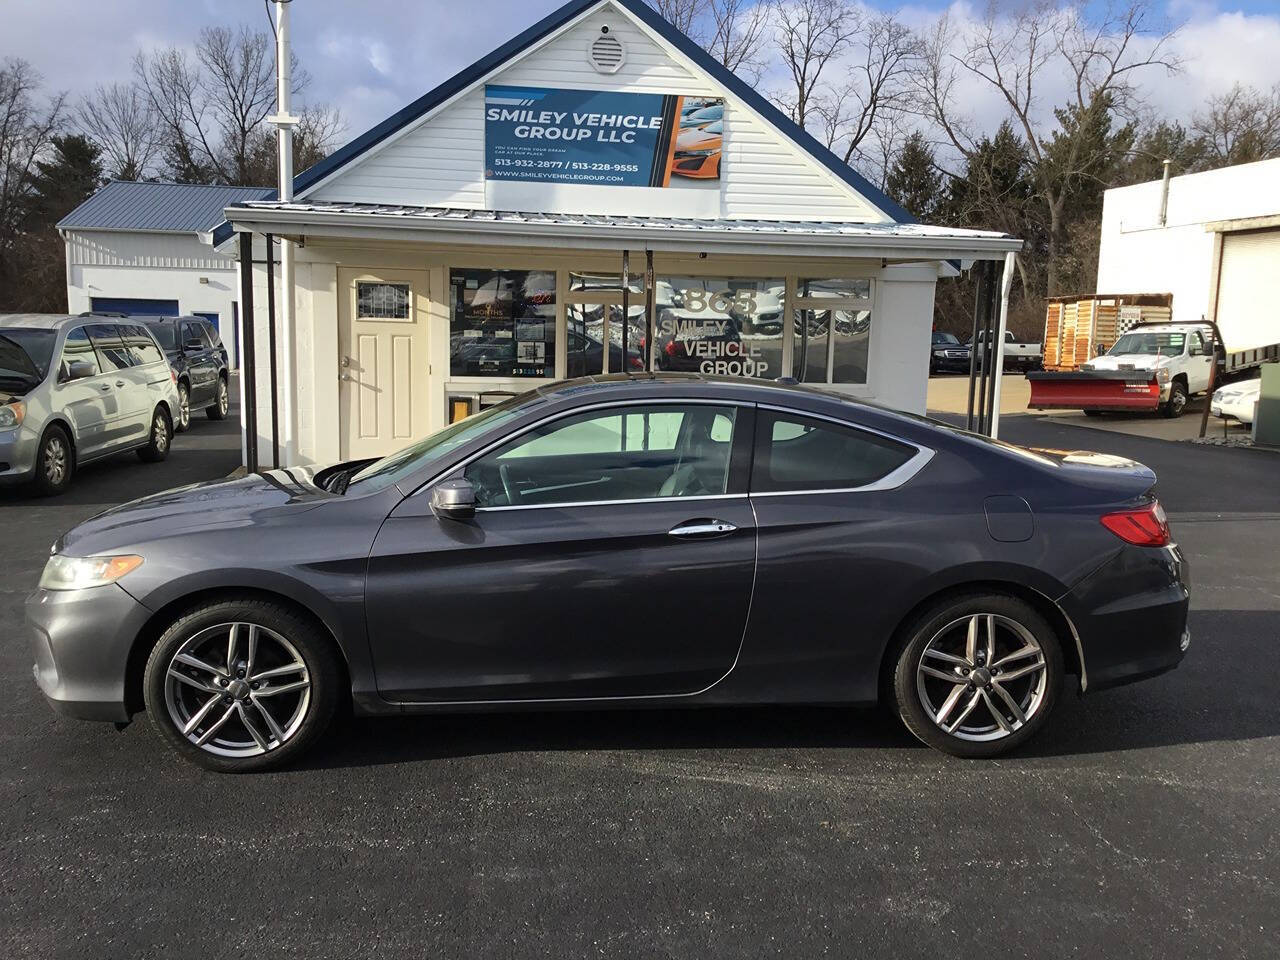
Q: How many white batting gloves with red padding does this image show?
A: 0